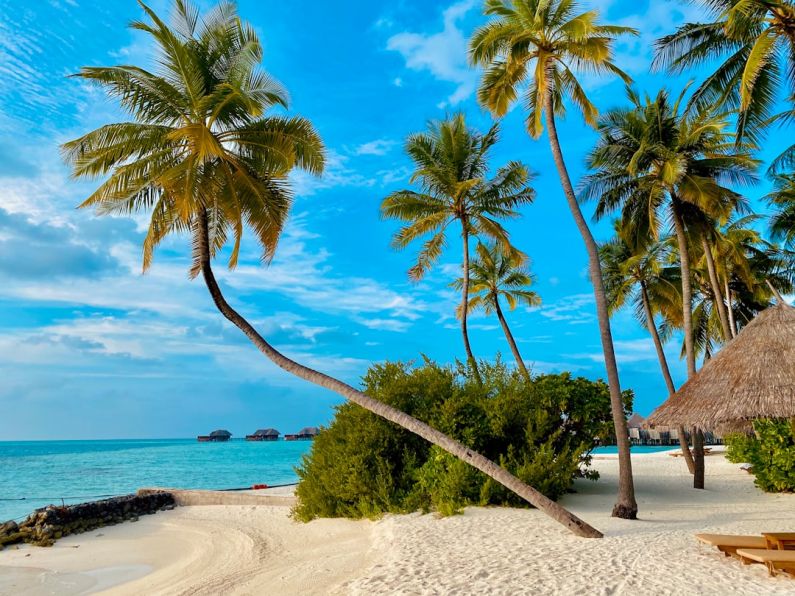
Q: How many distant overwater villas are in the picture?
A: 3